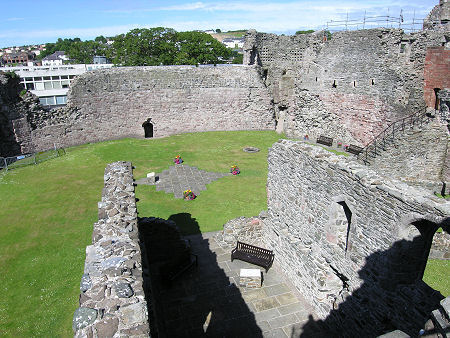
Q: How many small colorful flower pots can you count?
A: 3